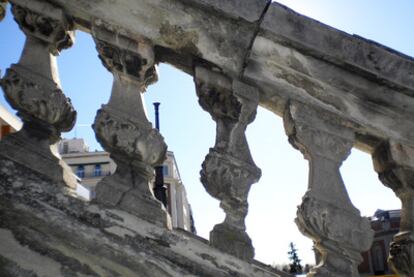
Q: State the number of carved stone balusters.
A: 5